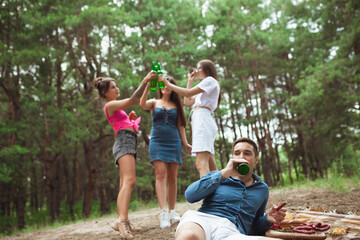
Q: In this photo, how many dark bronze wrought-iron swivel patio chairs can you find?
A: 0